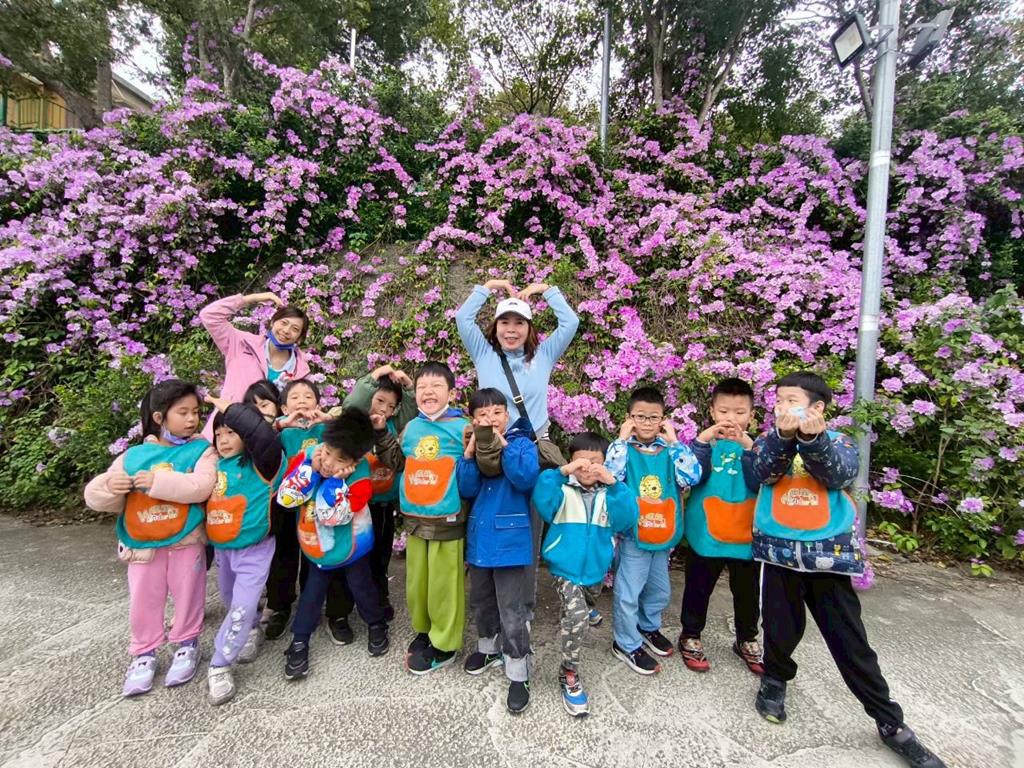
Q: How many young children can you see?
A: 12